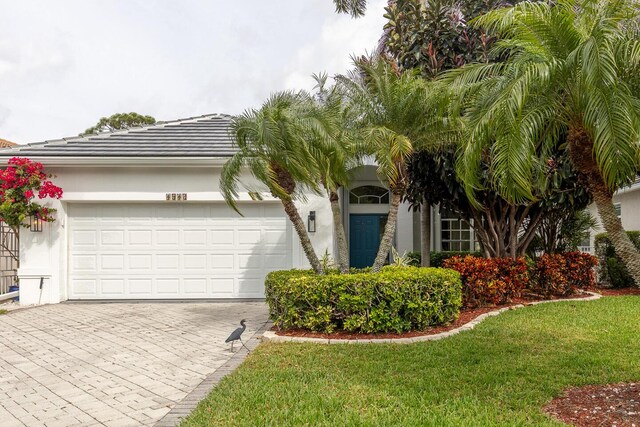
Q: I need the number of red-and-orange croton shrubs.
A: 2